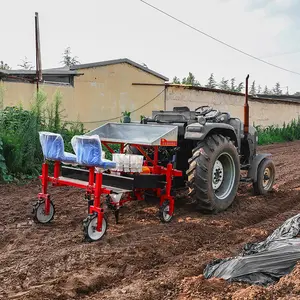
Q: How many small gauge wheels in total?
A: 3